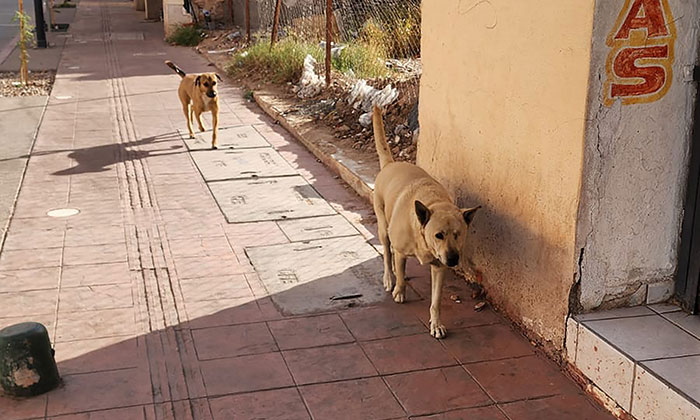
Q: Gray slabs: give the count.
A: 5